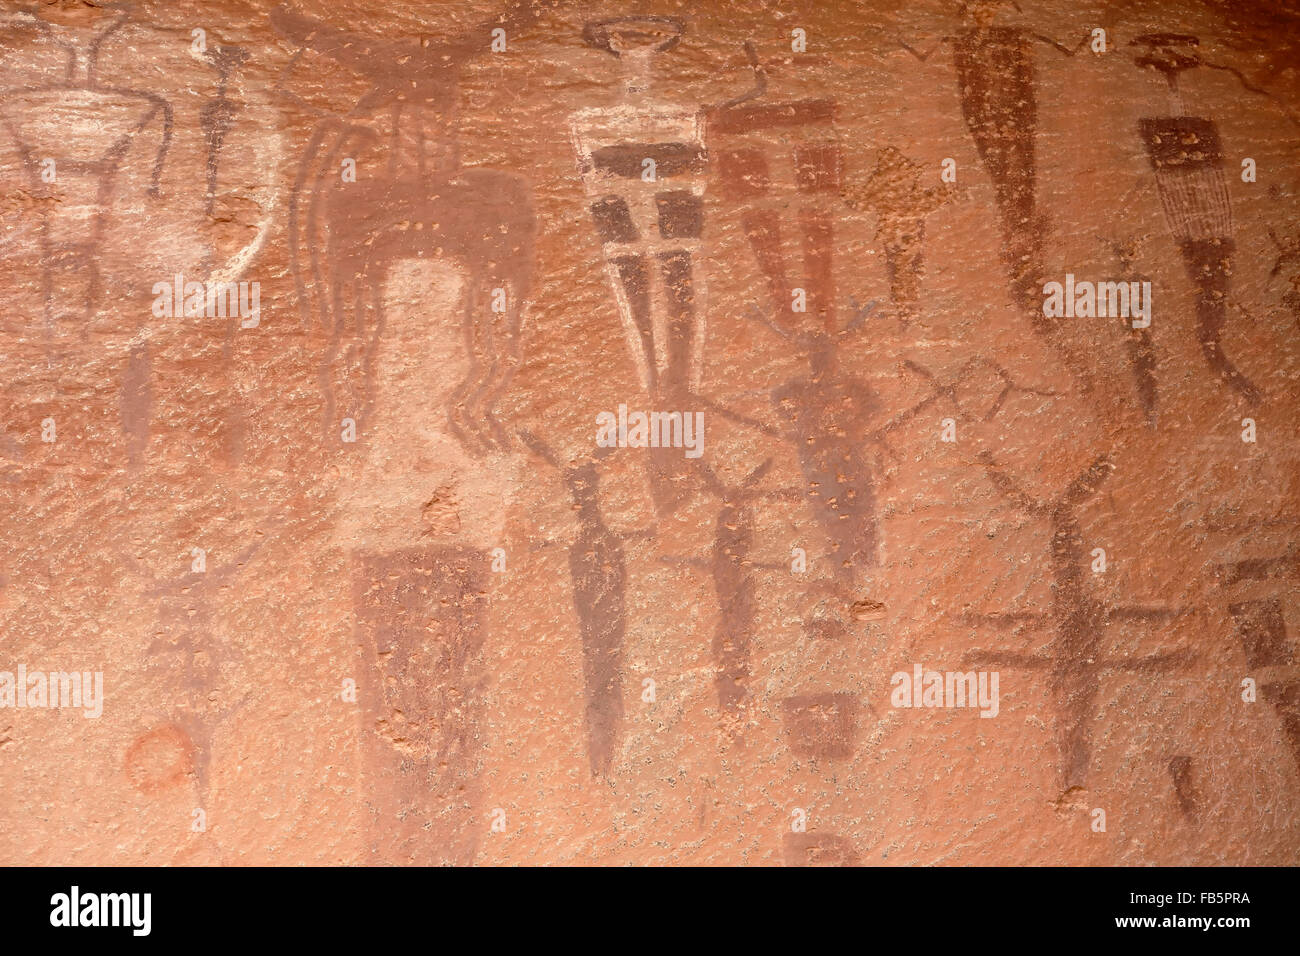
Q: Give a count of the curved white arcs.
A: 1